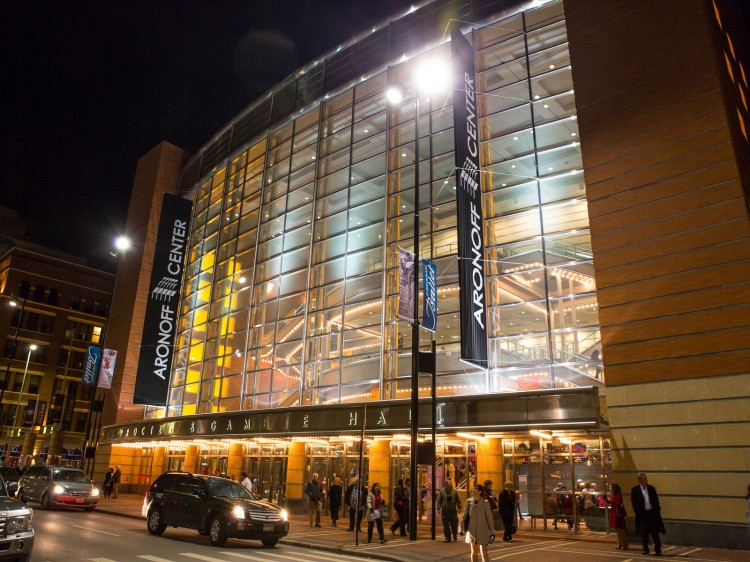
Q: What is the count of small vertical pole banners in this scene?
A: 4